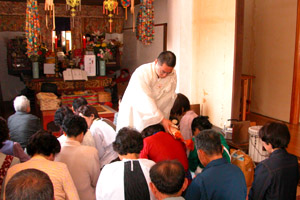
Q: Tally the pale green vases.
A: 2